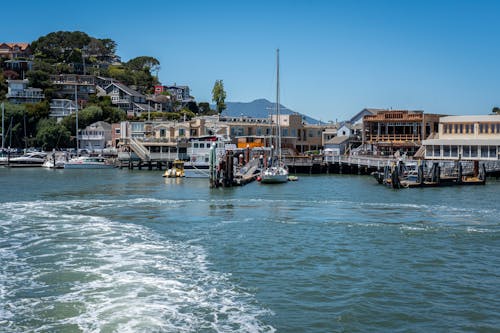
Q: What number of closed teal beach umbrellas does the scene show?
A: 0